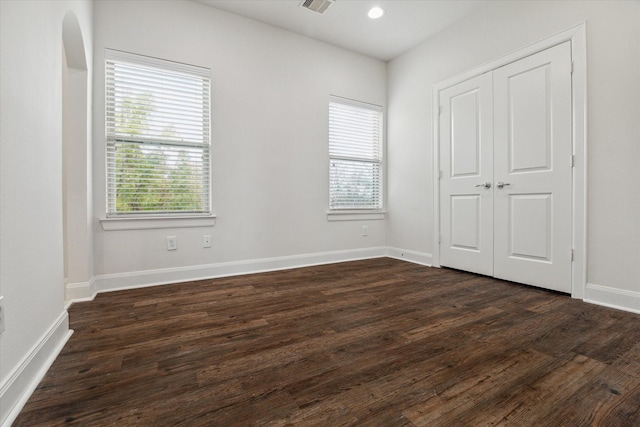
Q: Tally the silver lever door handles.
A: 2